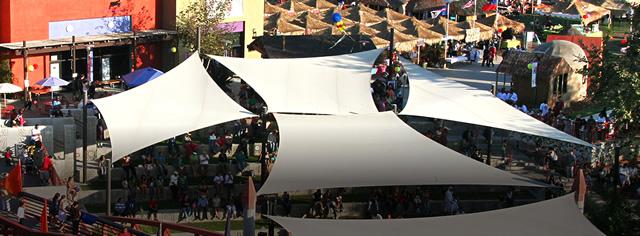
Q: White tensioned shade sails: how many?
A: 5